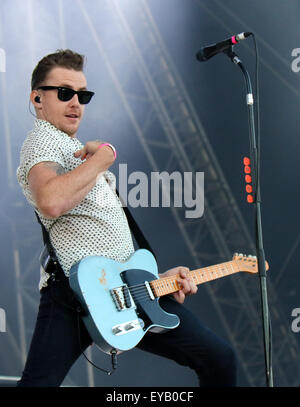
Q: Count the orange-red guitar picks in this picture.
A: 5